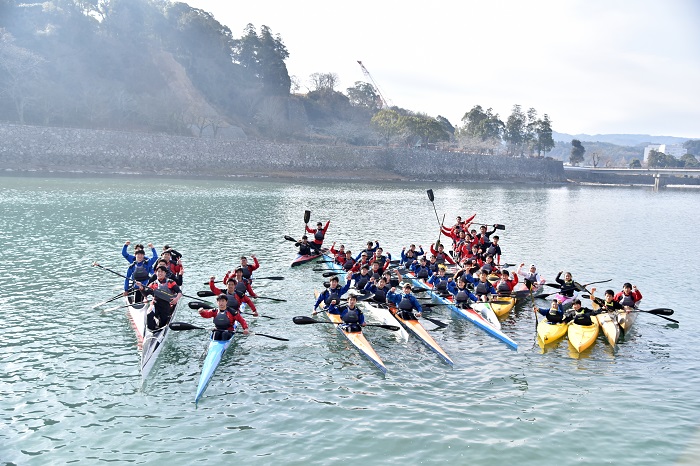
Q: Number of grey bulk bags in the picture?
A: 0